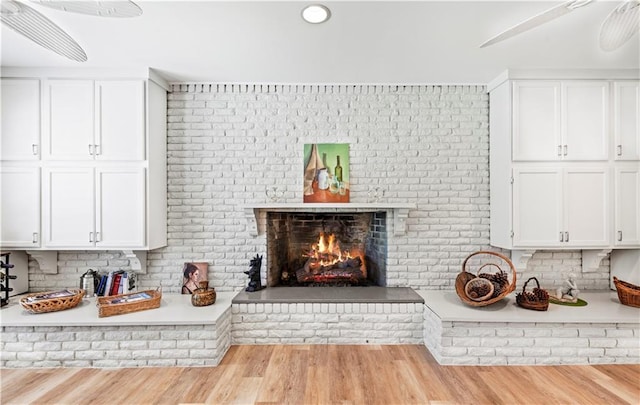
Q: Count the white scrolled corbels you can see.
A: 6